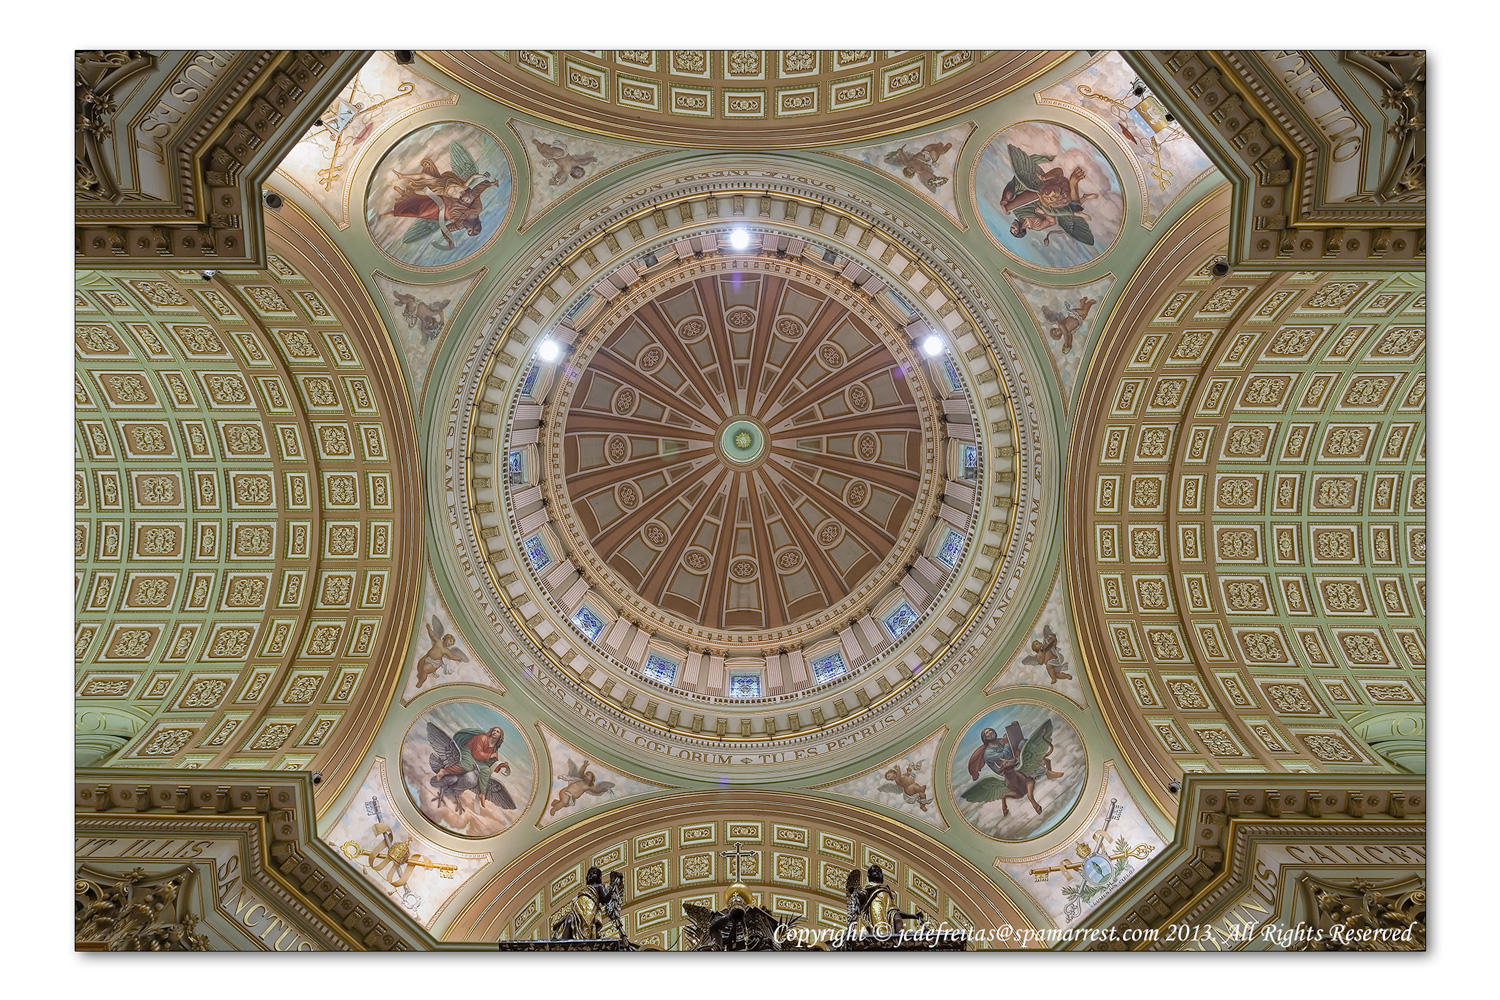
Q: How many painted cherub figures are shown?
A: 8